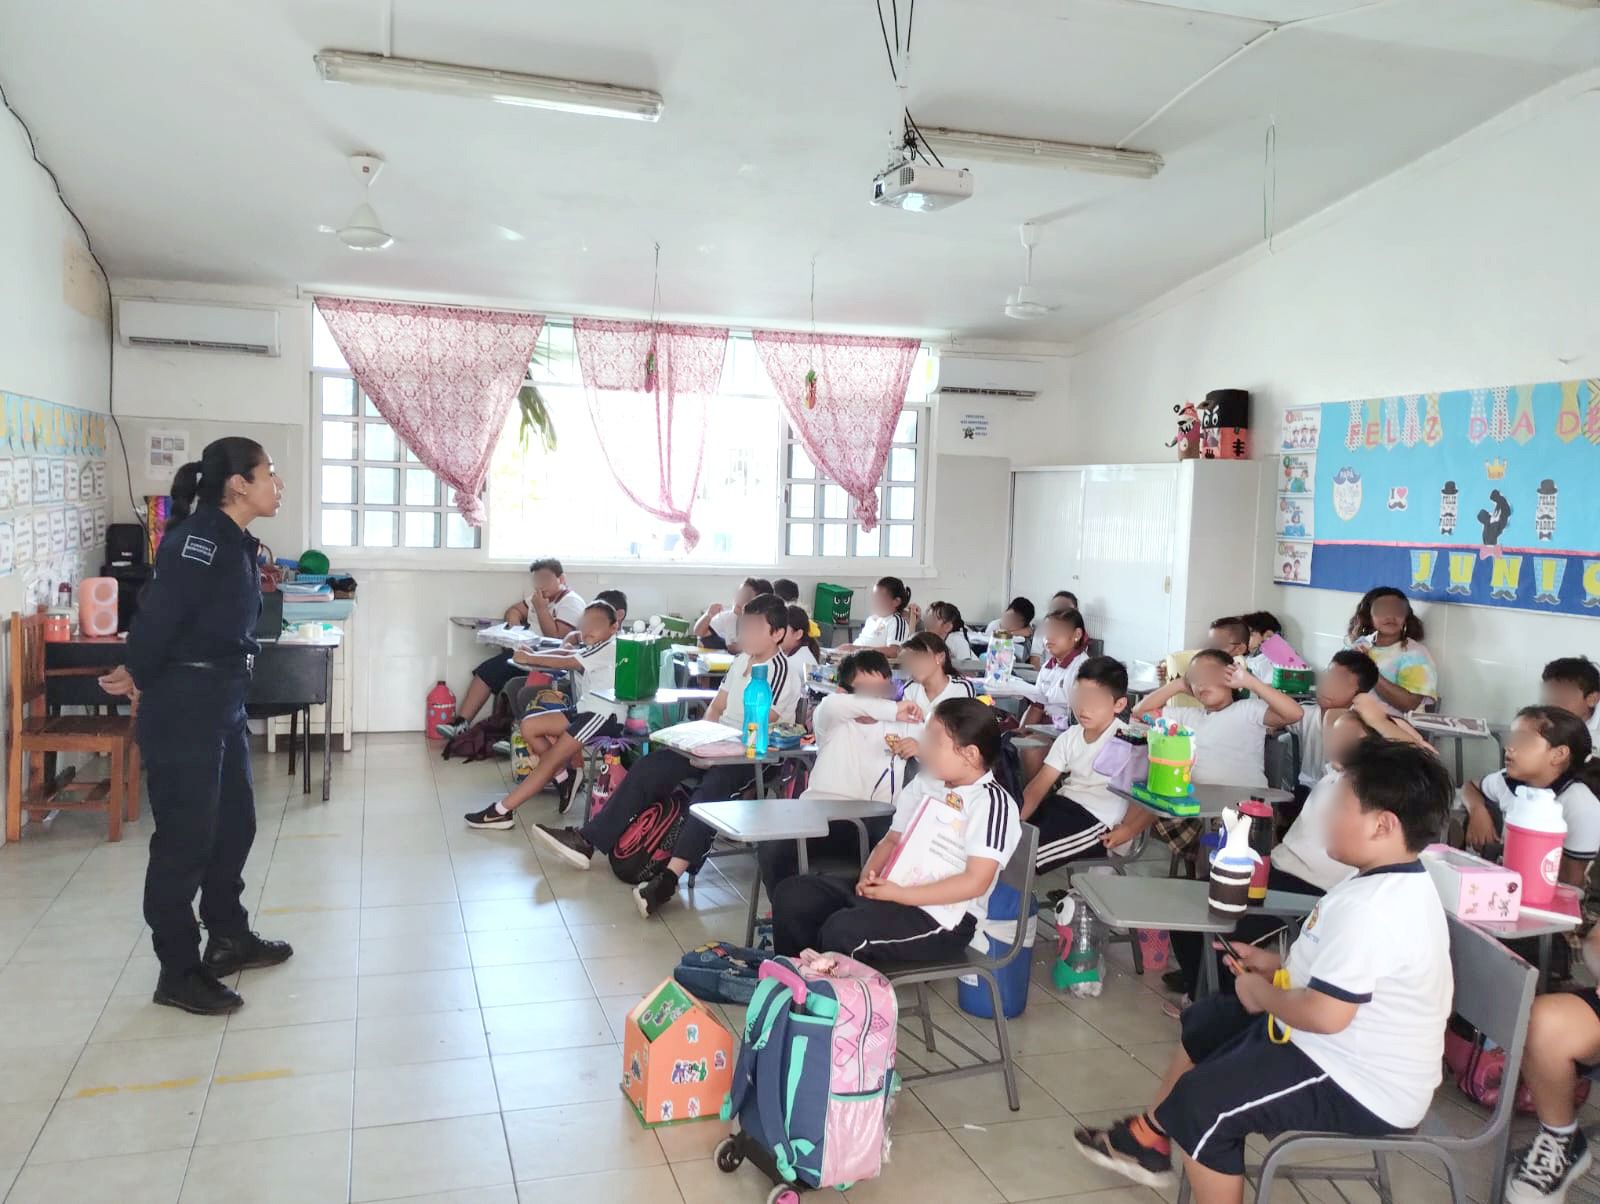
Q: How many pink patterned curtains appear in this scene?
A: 3